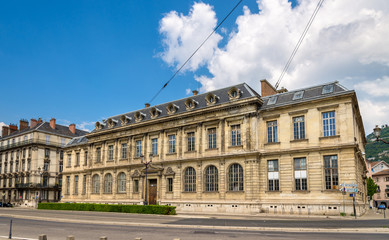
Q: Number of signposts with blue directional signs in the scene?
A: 1